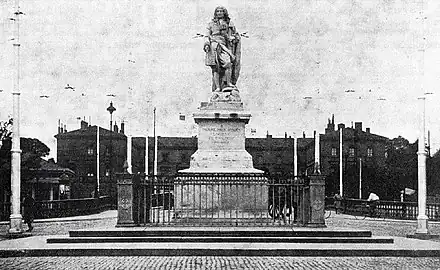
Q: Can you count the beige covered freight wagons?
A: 0